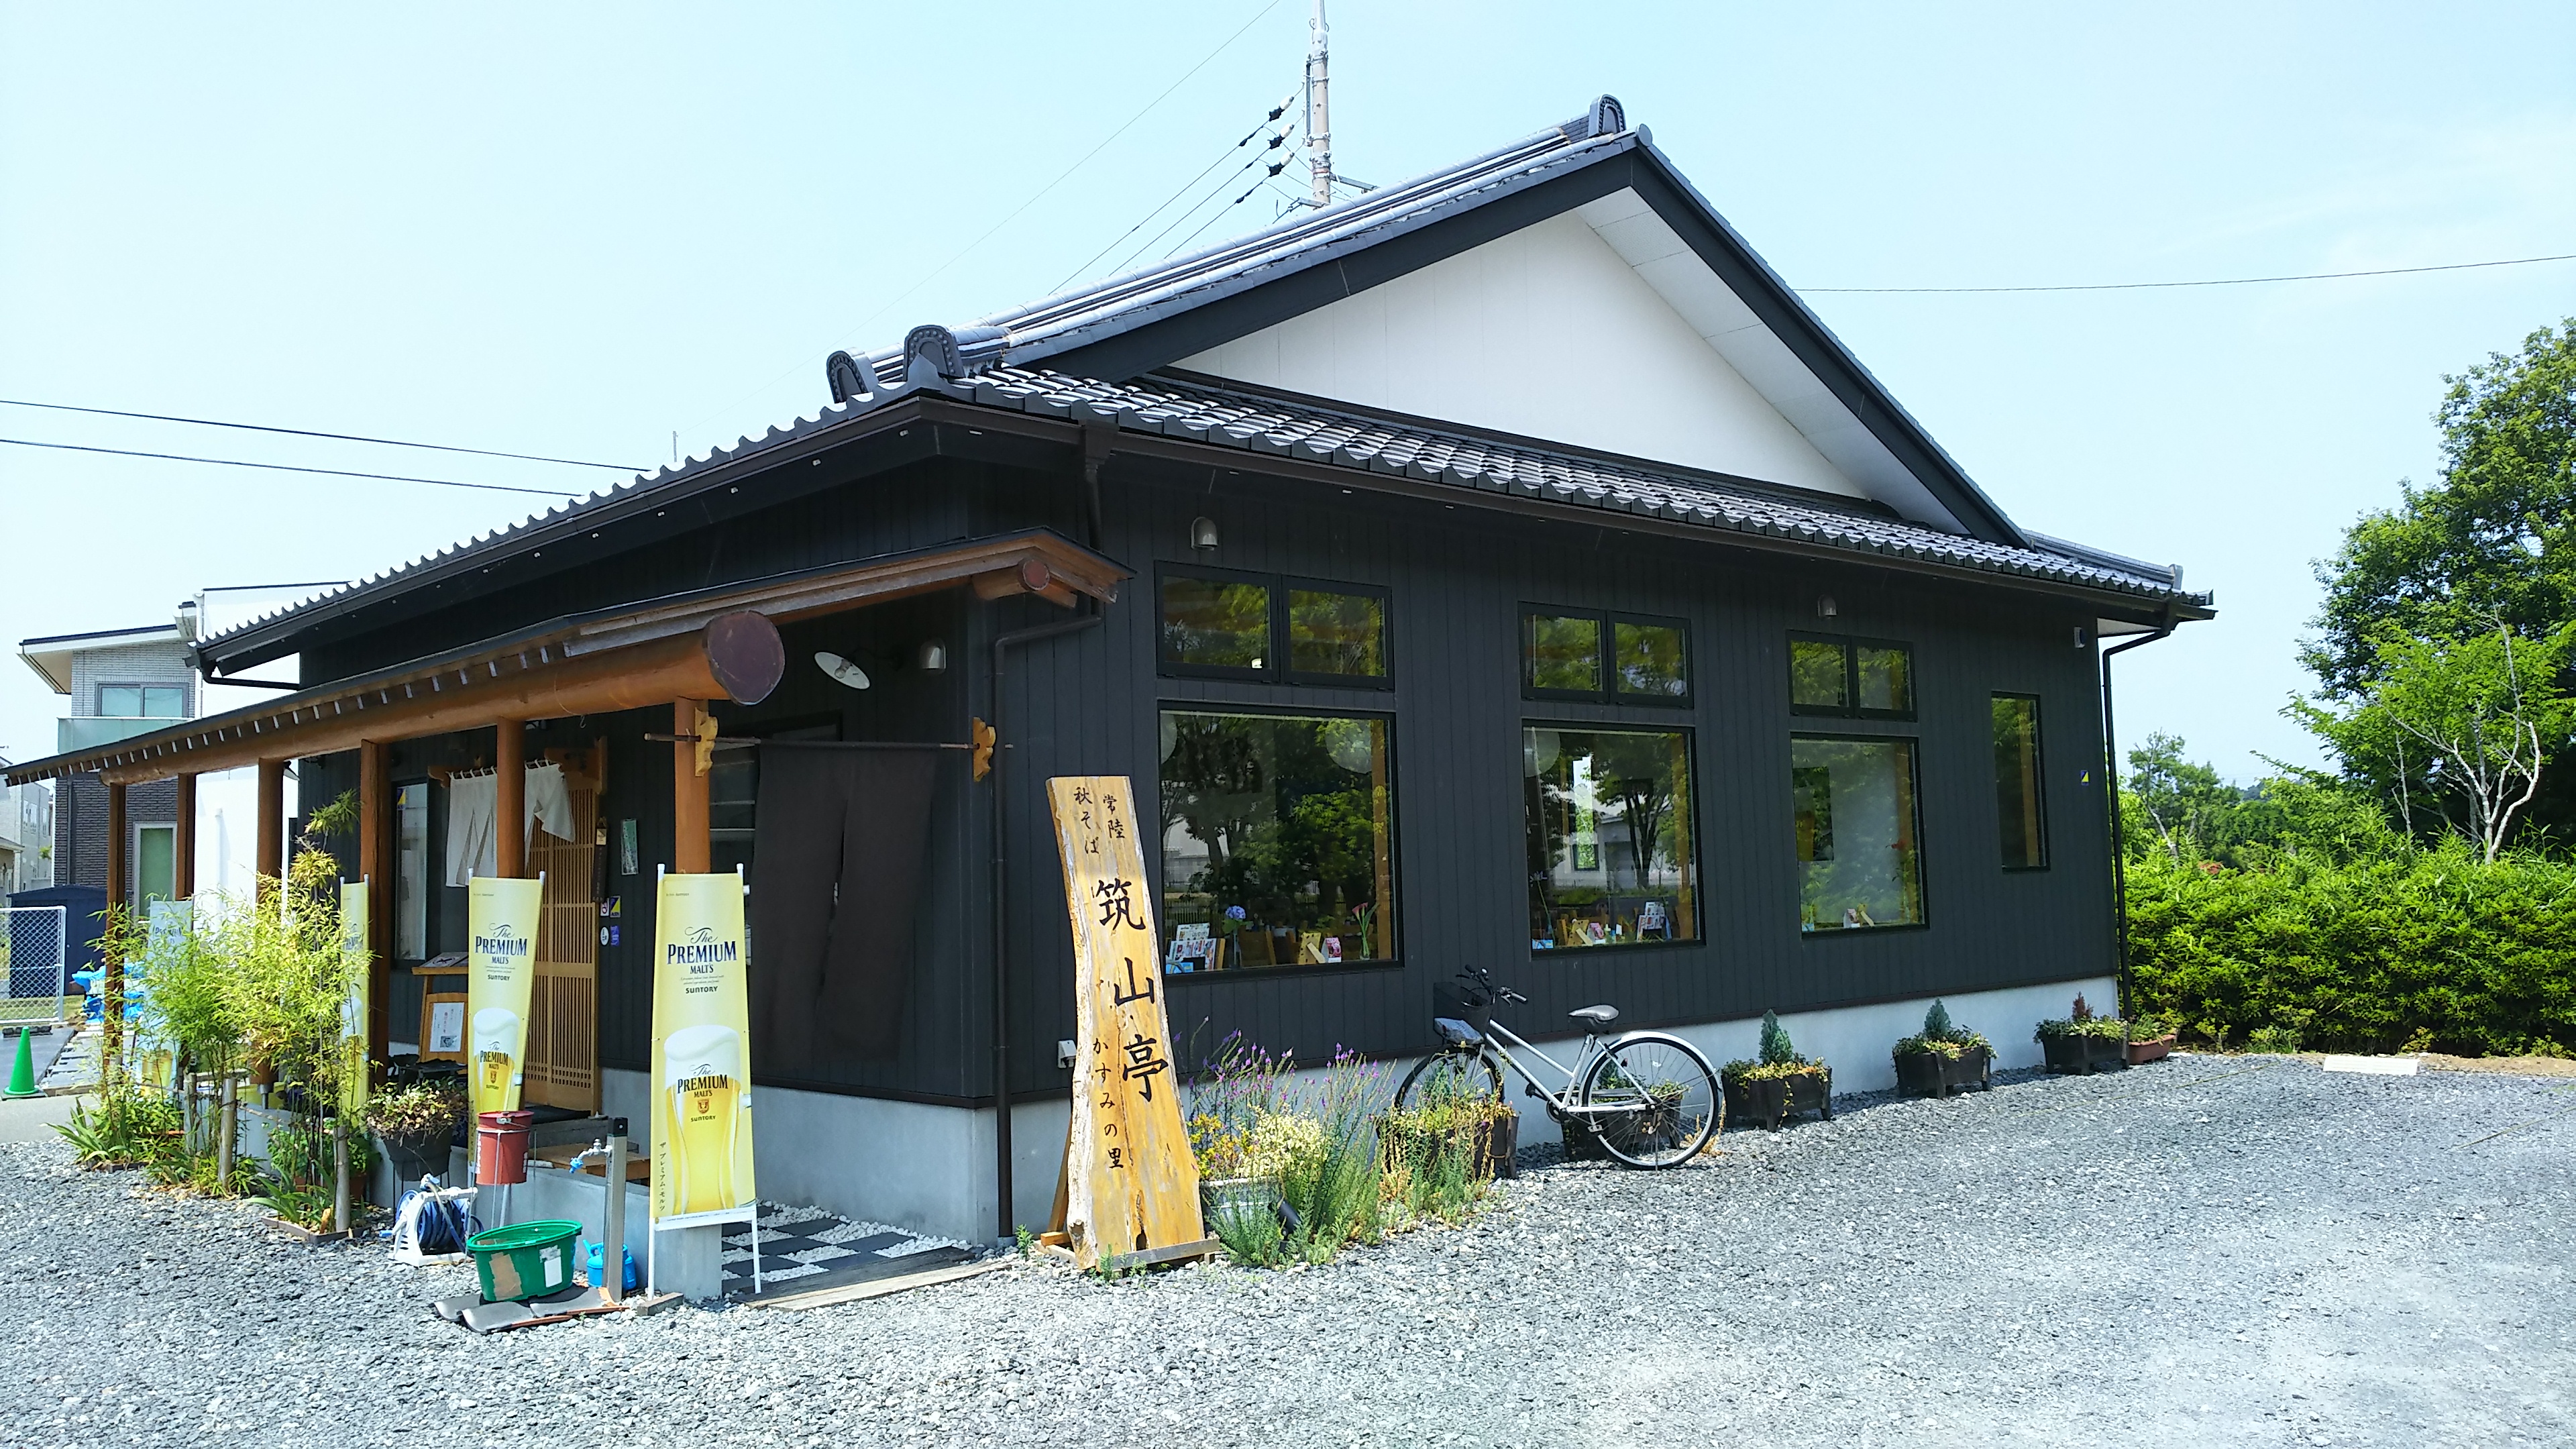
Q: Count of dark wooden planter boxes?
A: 5